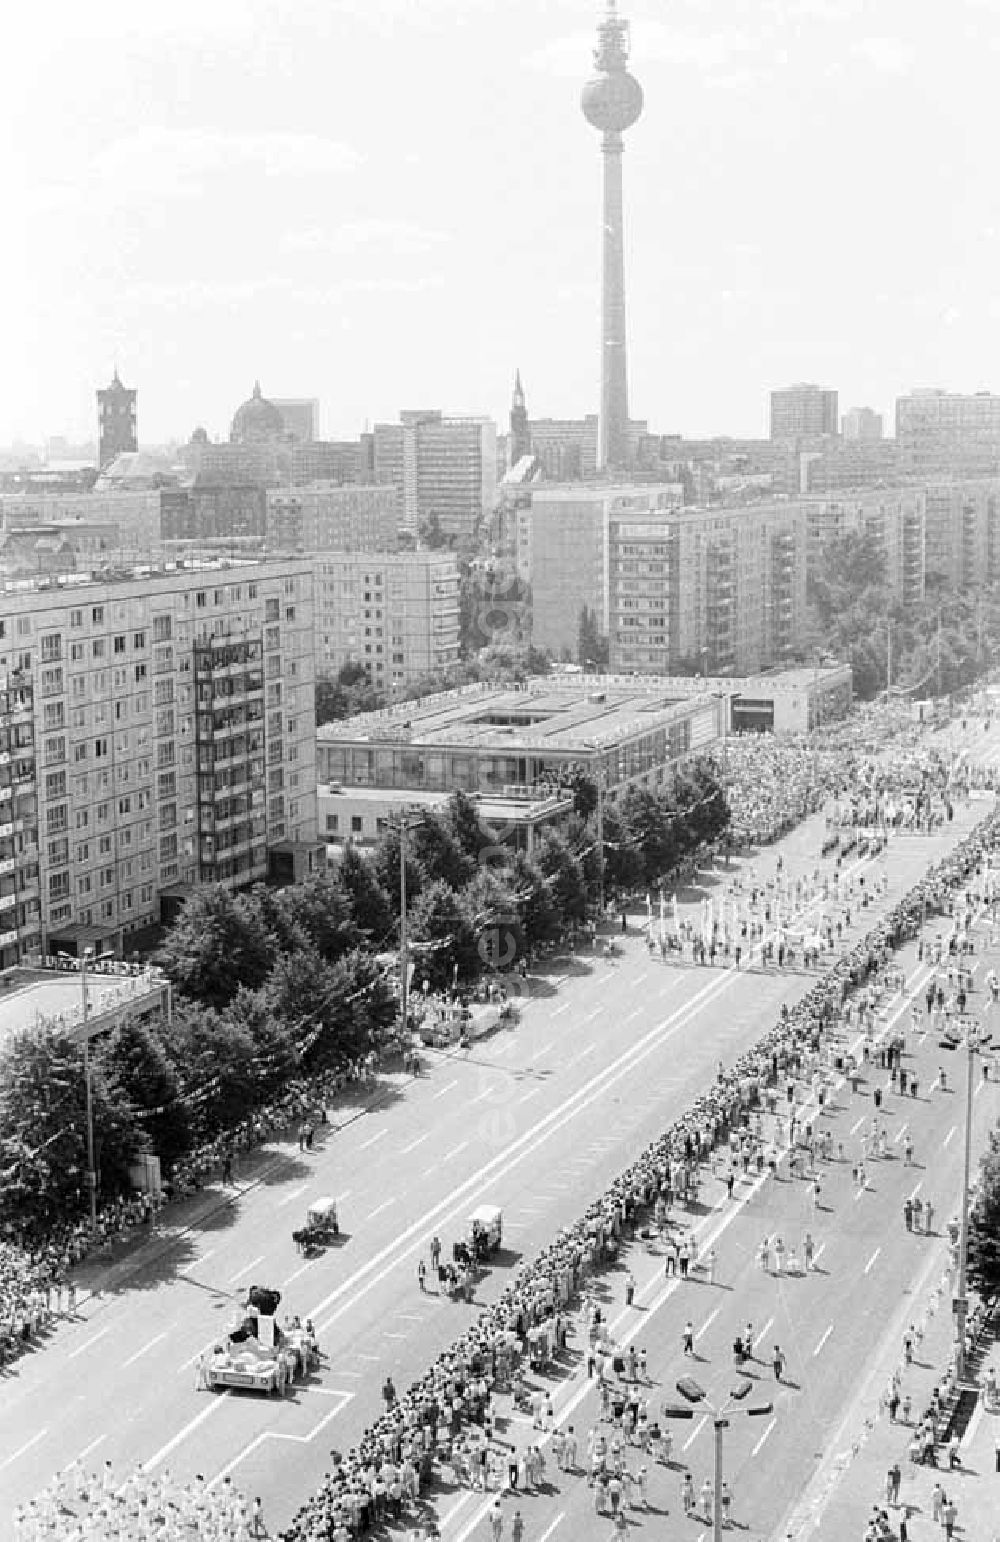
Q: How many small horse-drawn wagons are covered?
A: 2